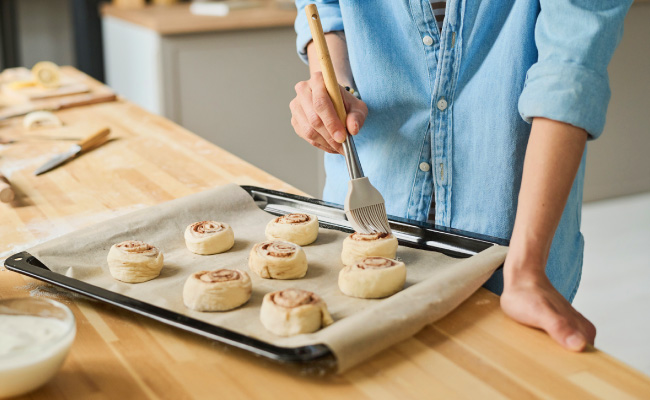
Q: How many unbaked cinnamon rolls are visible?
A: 8